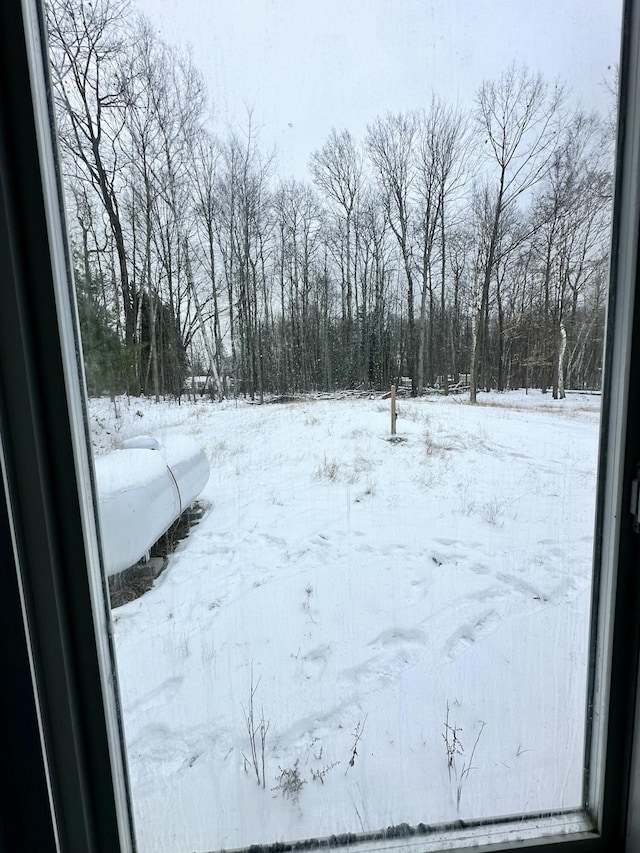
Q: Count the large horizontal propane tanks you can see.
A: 1